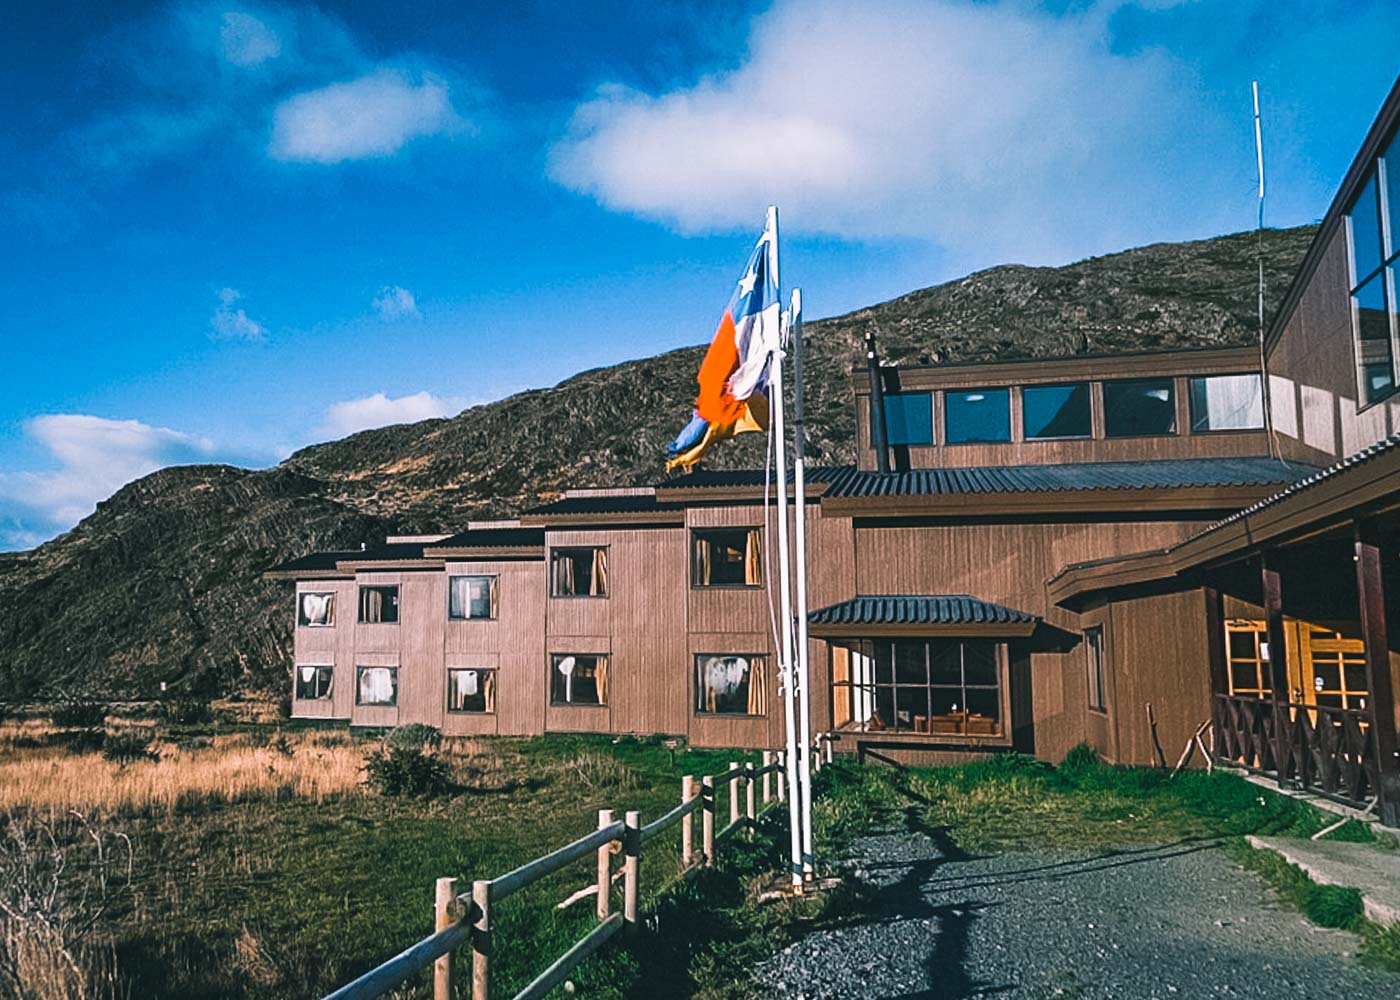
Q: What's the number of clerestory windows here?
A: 5